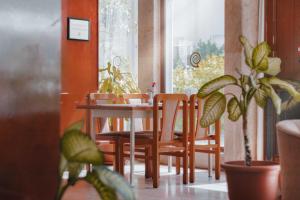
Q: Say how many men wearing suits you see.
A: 0